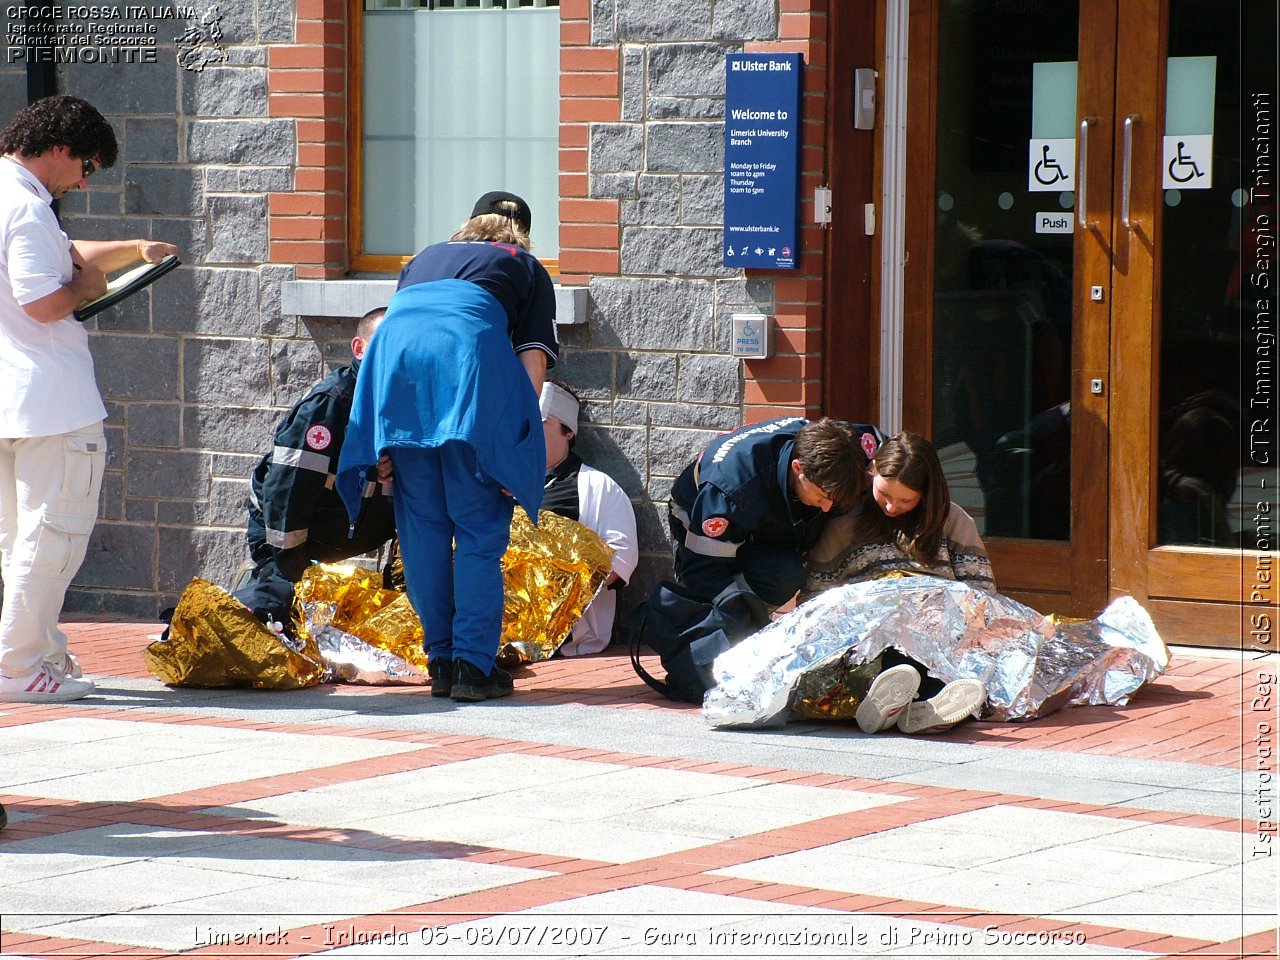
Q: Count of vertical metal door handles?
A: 2